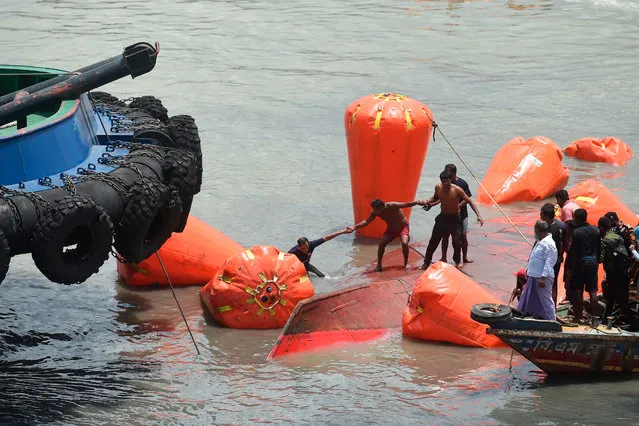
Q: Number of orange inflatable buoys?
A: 7